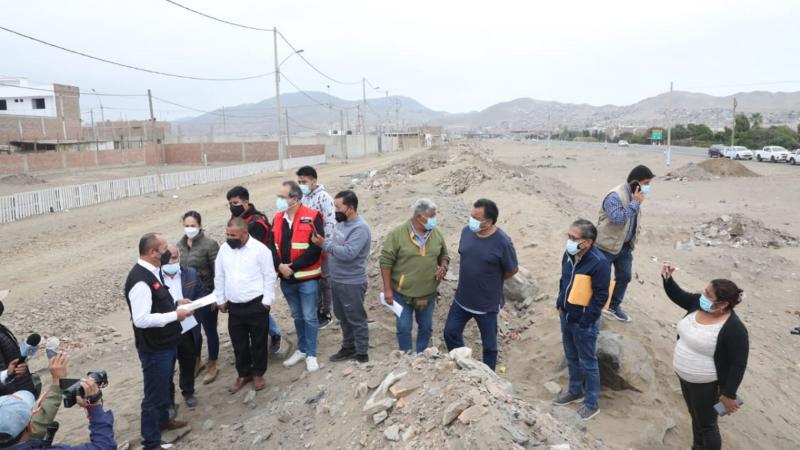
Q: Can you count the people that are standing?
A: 13